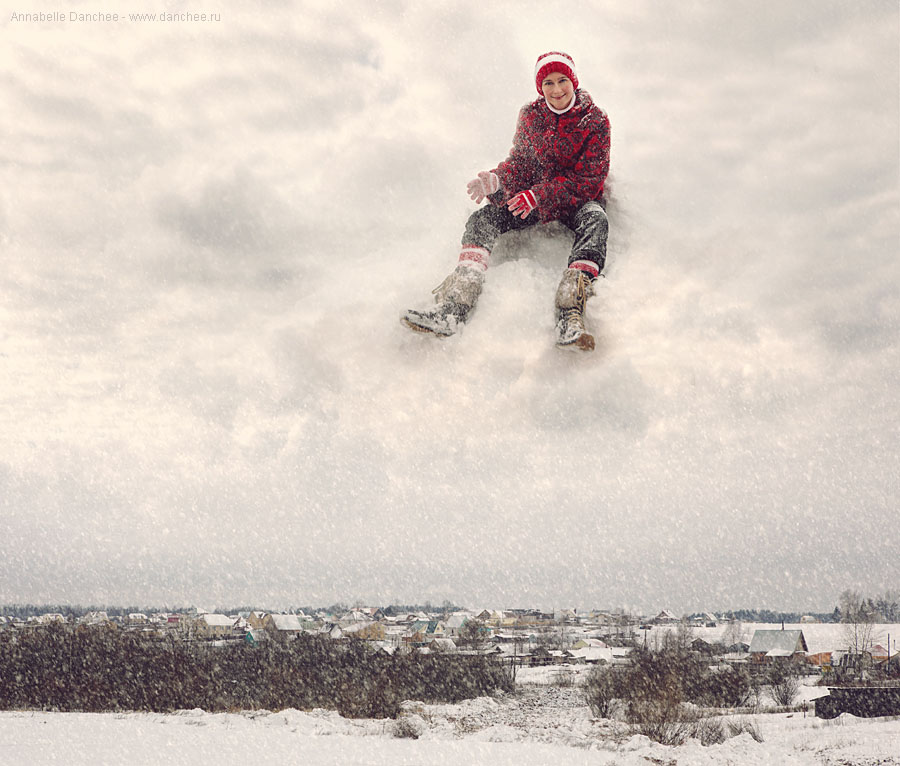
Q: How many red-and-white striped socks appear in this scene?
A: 2